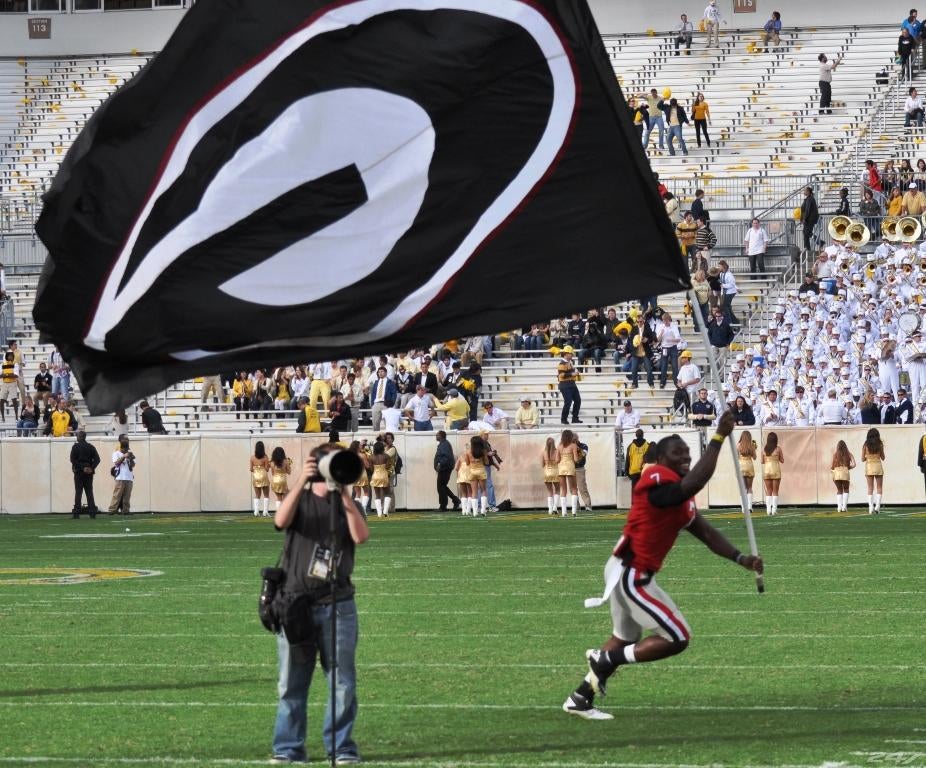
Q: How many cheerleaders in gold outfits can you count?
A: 12